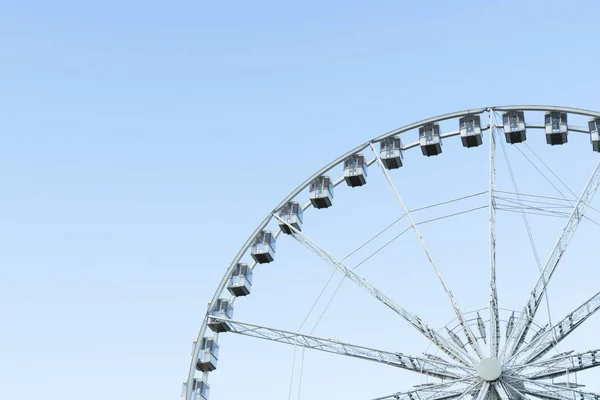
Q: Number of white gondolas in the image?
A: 14